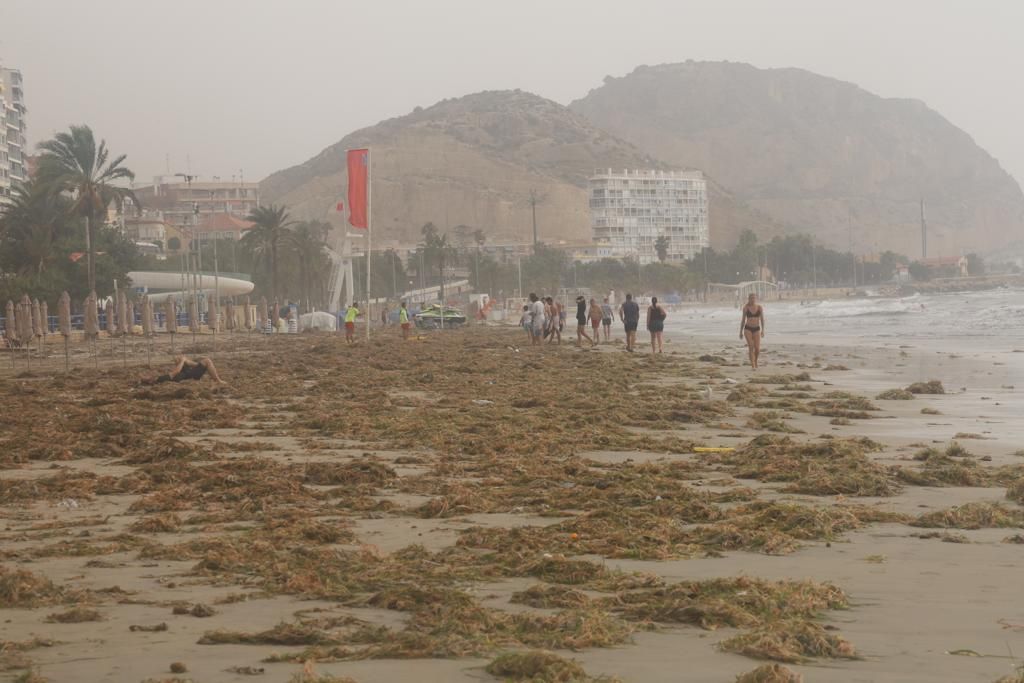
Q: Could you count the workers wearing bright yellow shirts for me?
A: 2